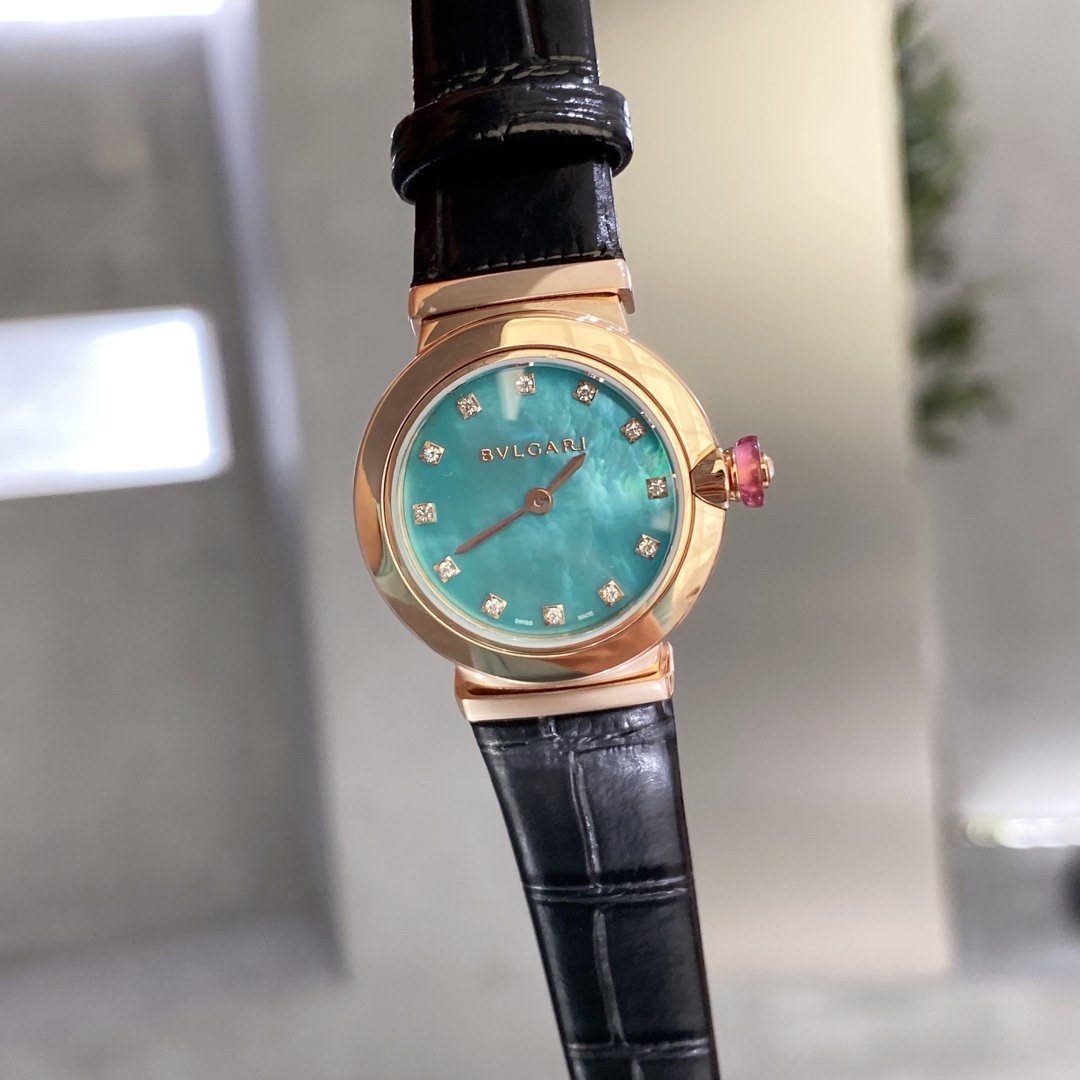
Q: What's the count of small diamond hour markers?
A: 12